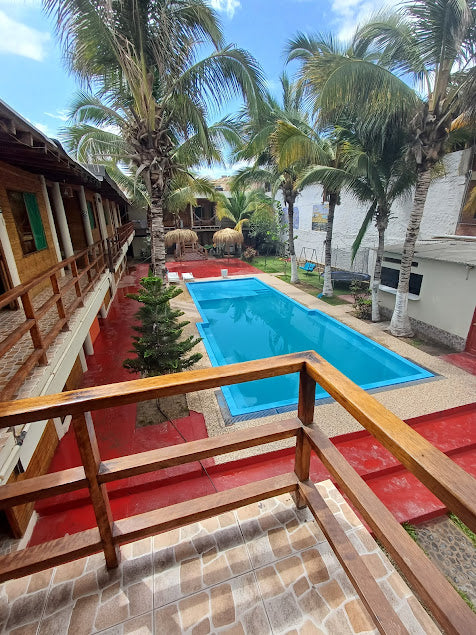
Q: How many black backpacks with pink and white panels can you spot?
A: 0